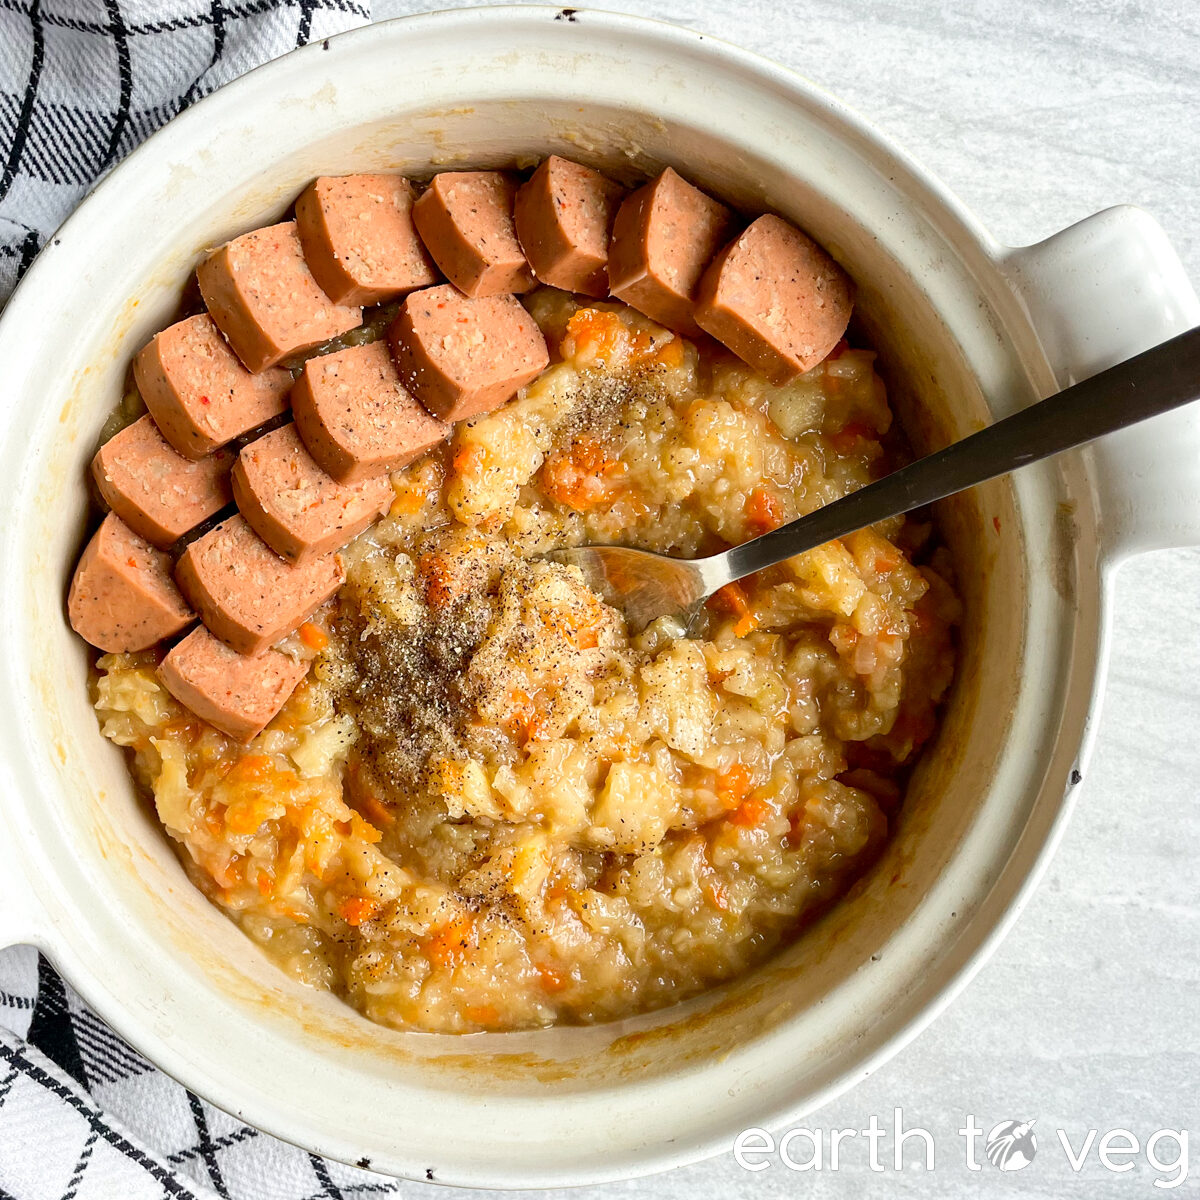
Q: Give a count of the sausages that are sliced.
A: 14